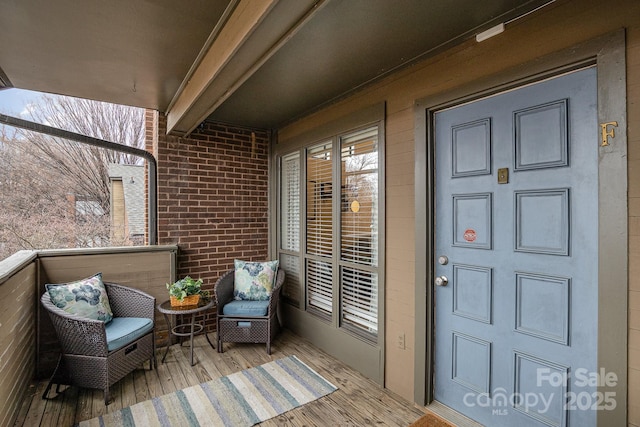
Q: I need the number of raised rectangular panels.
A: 8